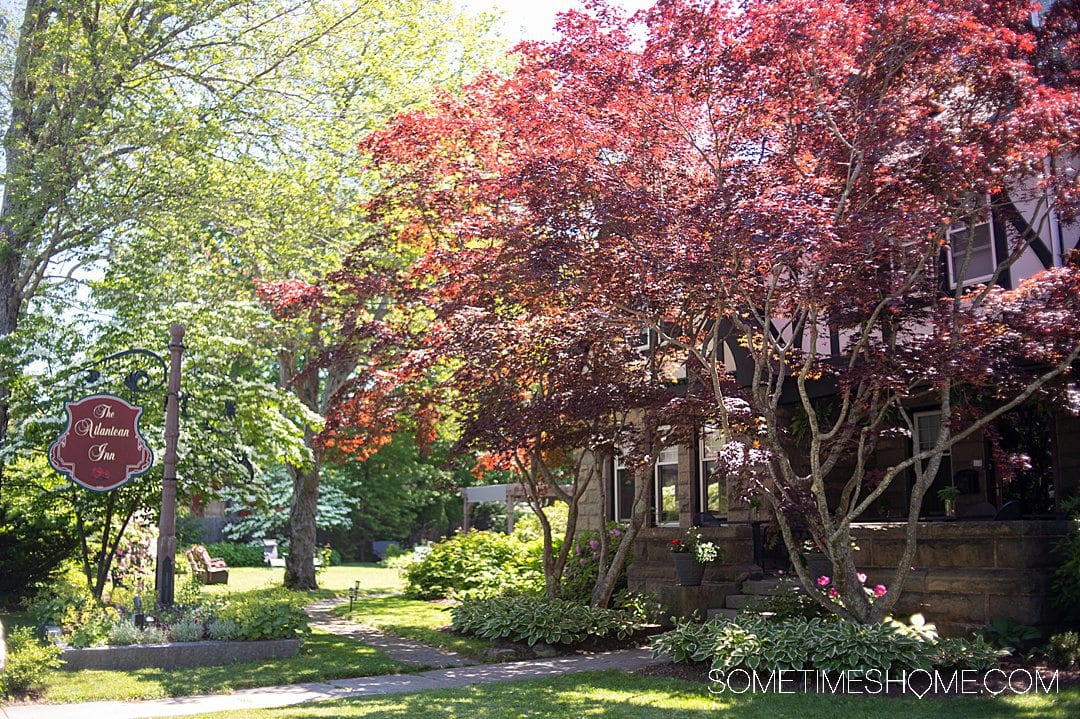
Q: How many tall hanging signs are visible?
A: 1